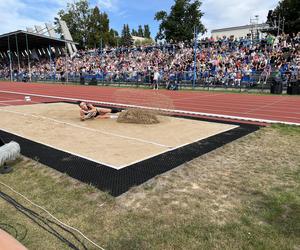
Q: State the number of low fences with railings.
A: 1